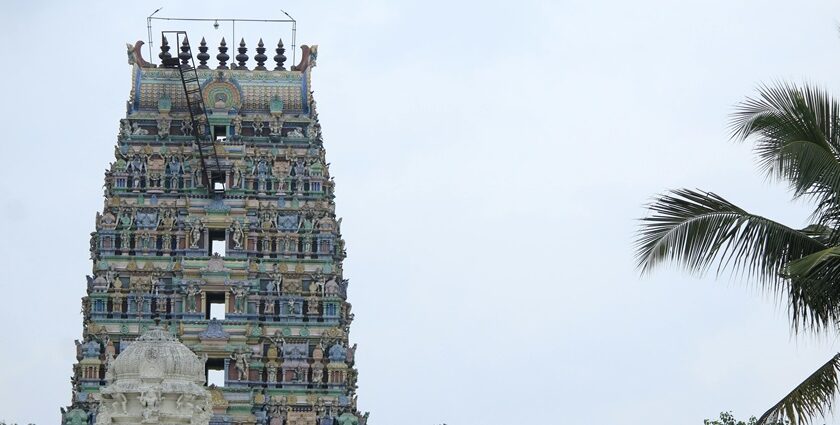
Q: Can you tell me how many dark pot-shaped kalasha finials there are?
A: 7